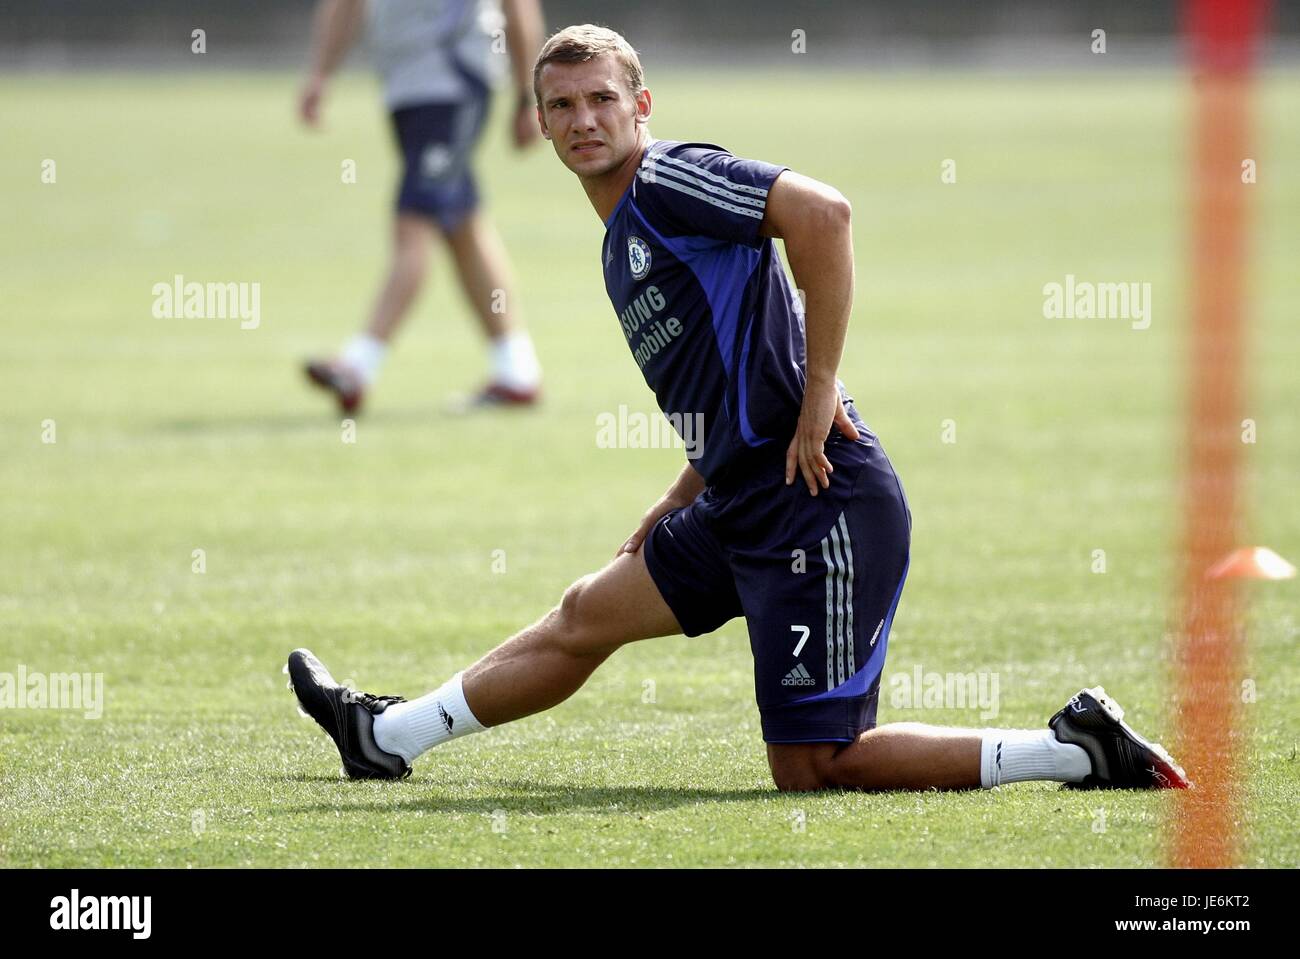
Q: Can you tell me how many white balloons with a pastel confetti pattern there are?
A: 0